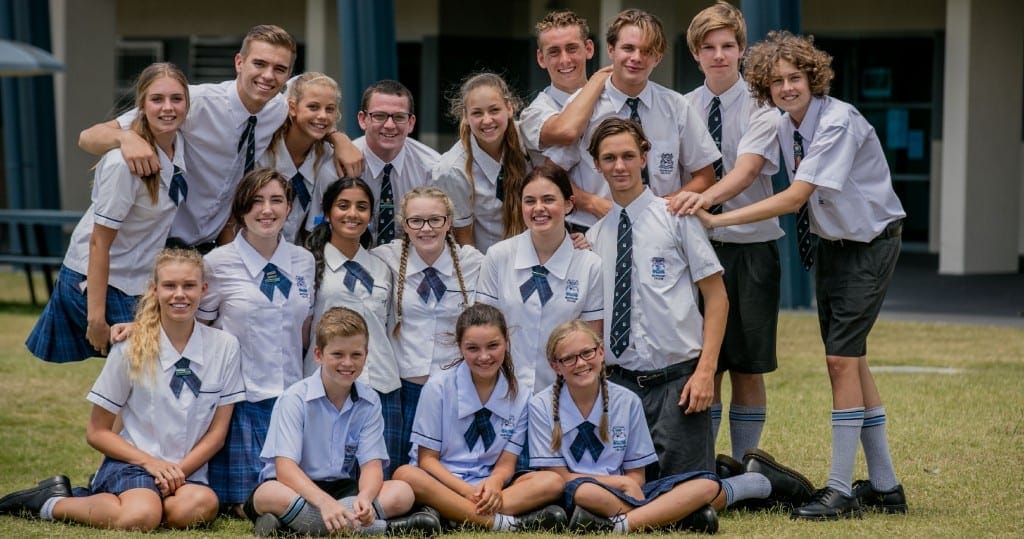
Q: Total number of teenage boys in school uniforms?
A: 8